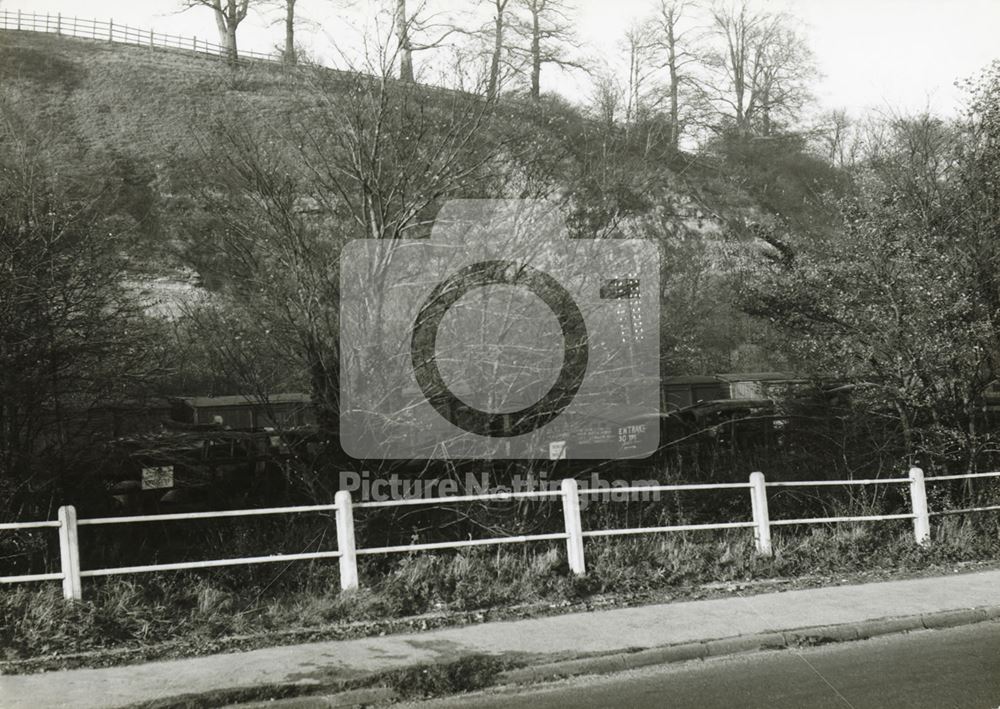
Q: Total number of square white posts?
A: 5